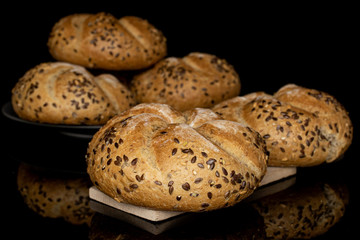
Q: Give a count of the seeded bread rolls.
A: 5